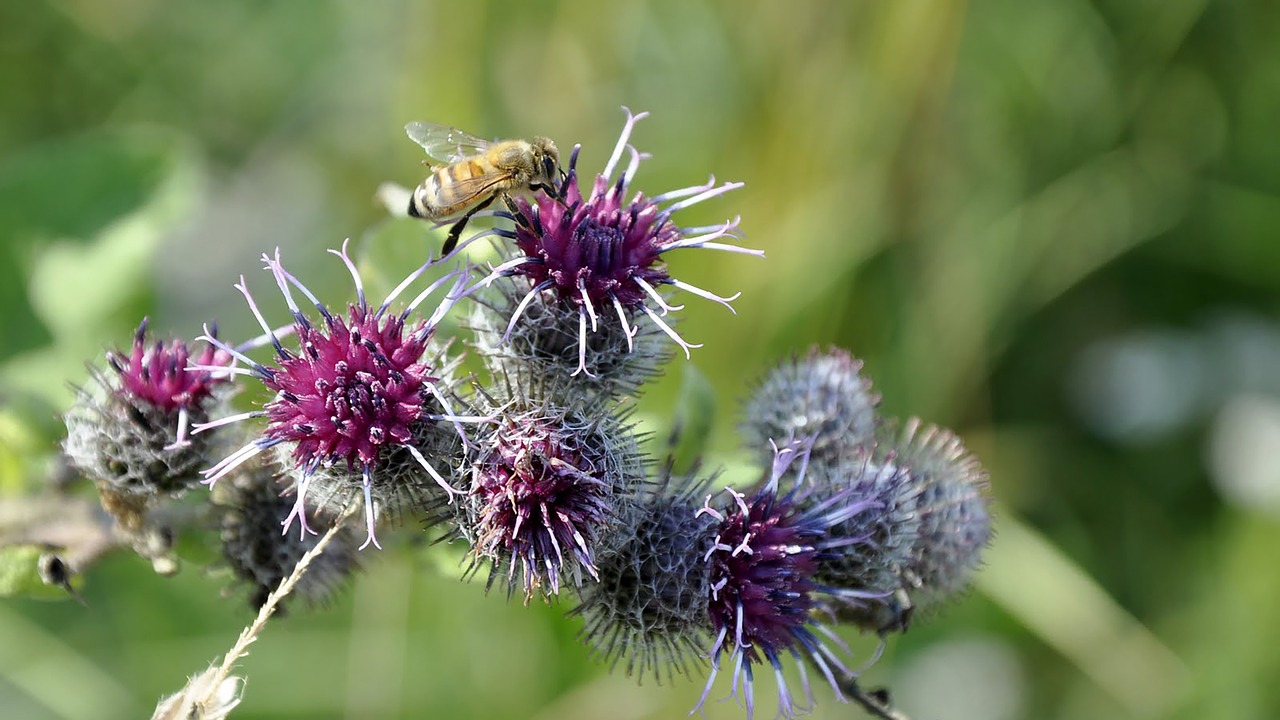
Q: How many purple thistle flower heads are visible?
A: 5